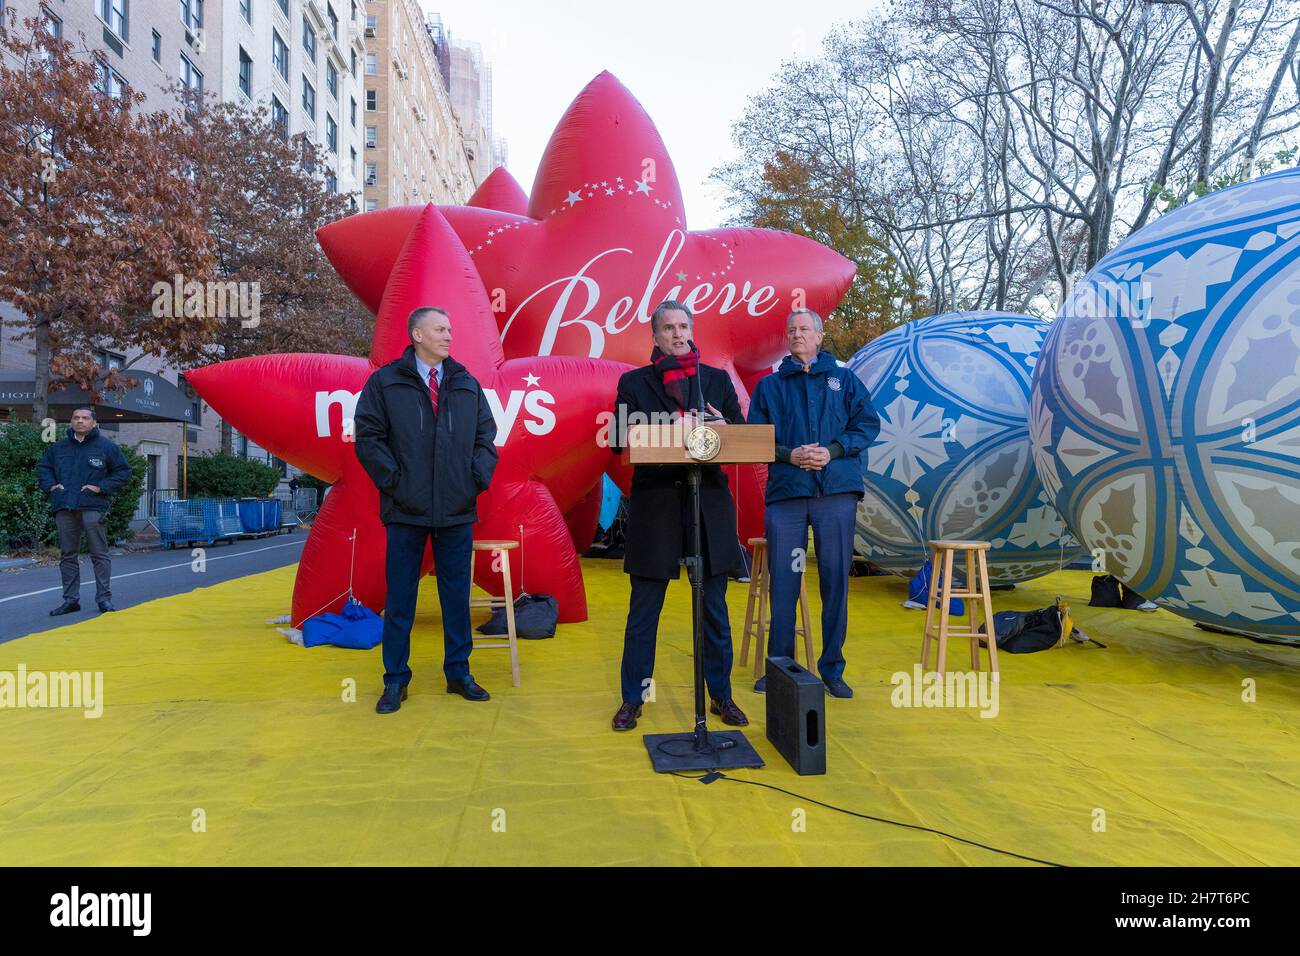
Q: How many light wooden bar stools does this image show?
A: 3